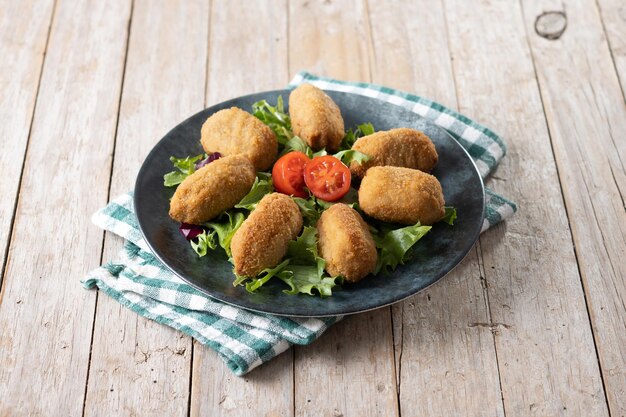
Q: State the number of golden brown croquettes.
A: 7